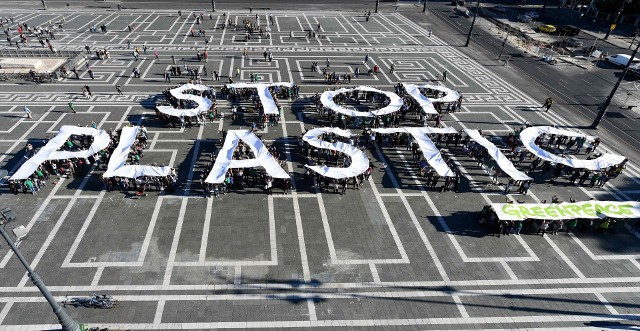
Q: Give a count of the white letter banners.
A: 11